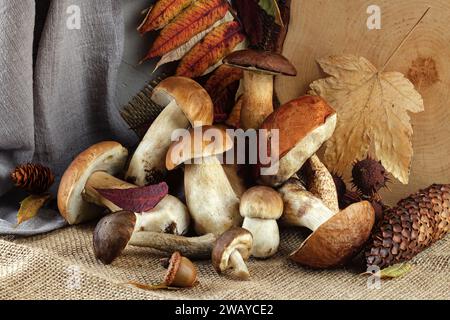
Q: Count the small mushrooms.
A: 2